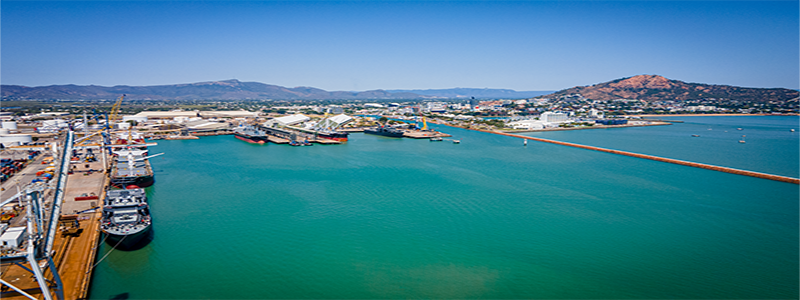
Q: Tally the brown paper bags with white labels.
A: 0